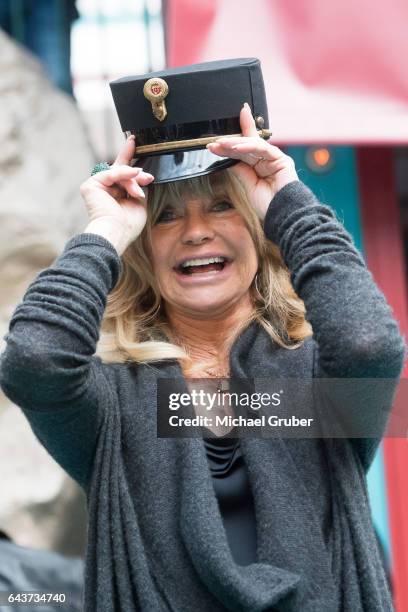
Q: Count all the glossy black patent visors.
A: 1